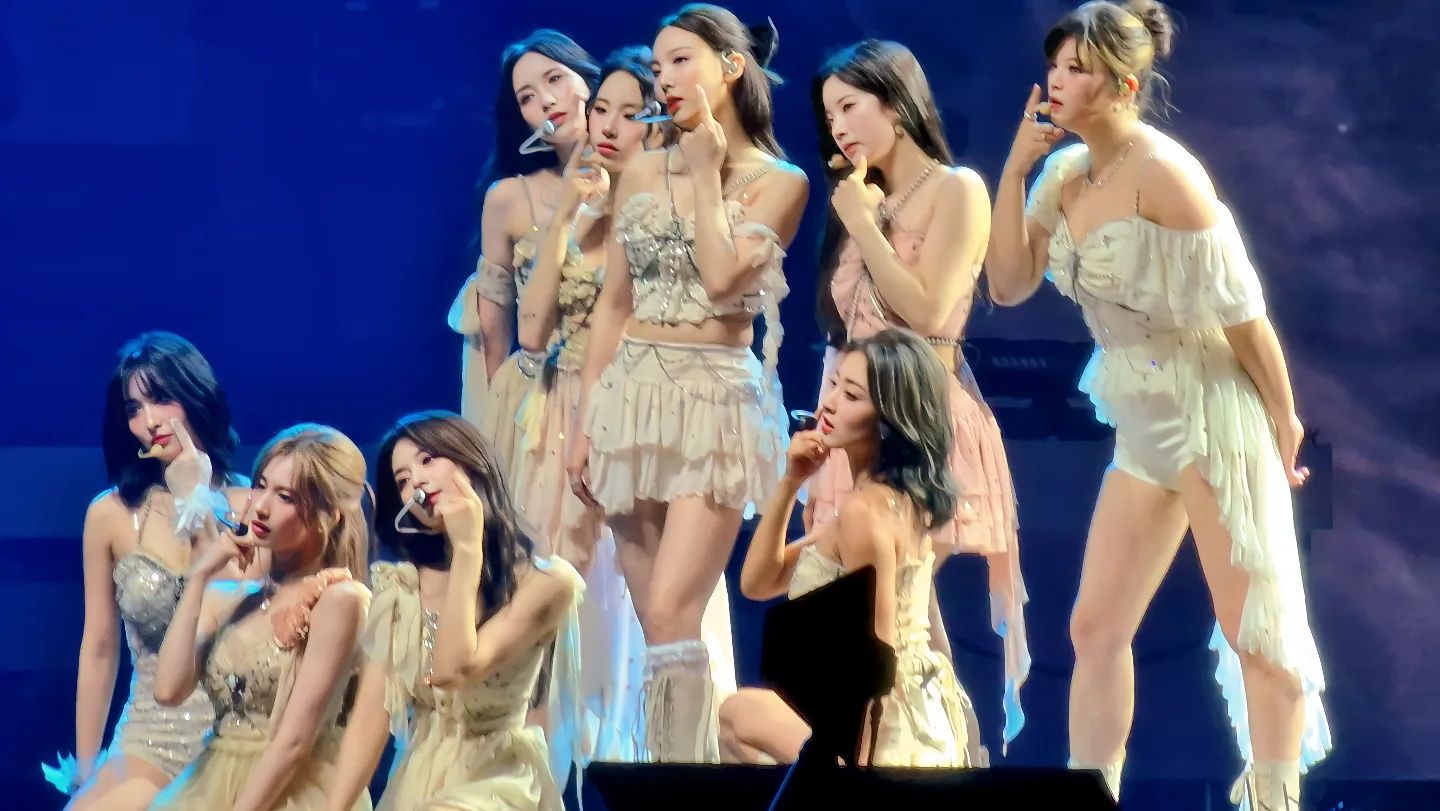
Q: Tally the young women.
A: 9